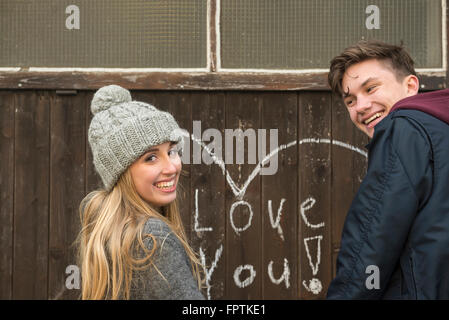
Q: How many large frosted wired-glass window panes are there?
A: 2